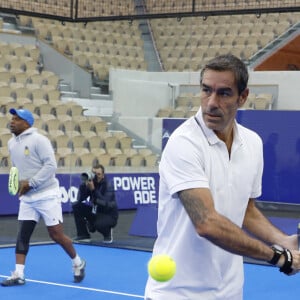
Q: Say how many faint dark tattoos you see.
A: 1